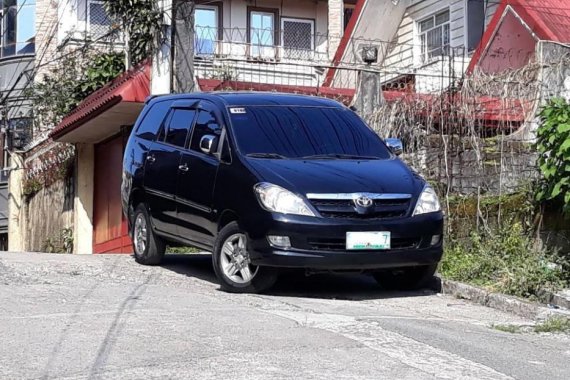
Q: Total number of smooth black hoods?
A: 1